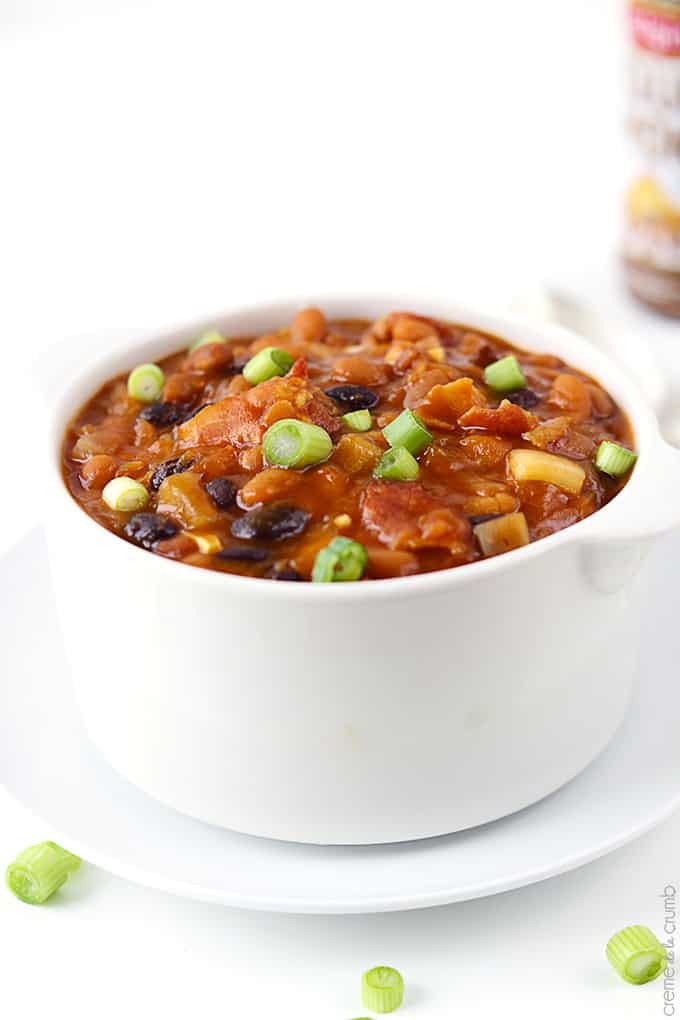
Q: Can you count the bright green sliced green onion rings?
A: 14